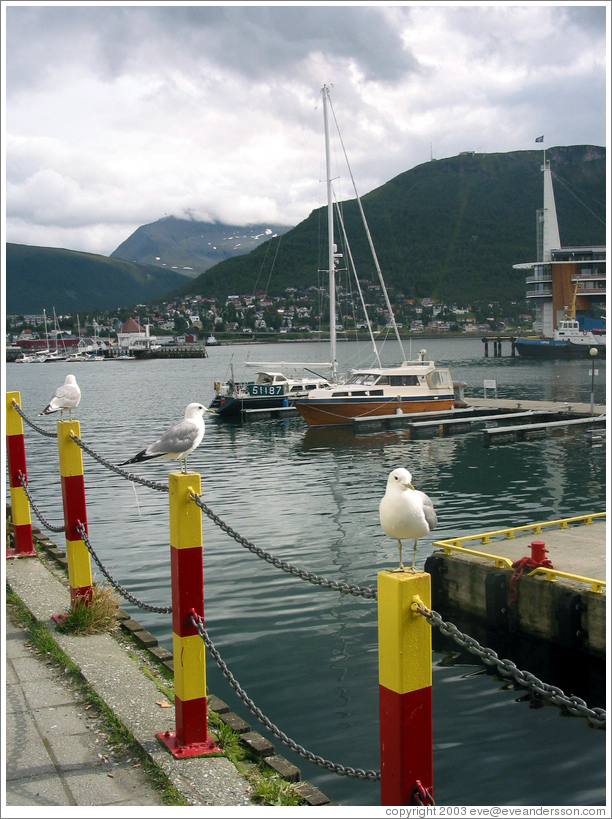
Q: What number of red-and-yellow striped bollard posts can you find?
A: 4